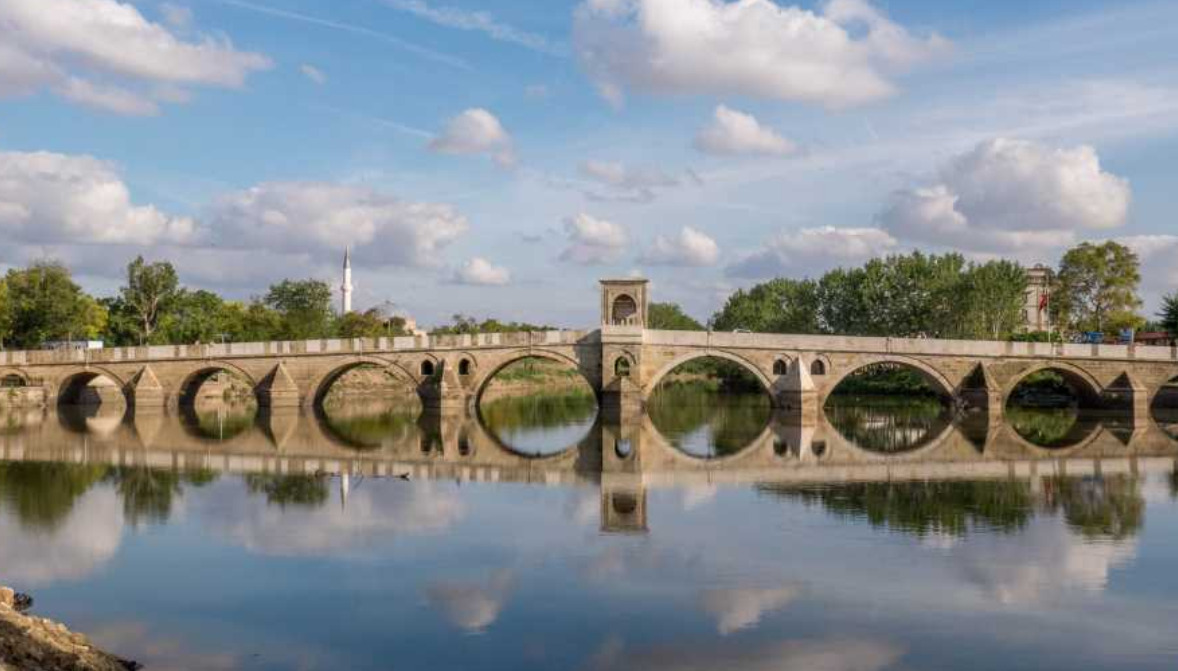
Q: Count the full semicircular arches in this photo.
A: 7